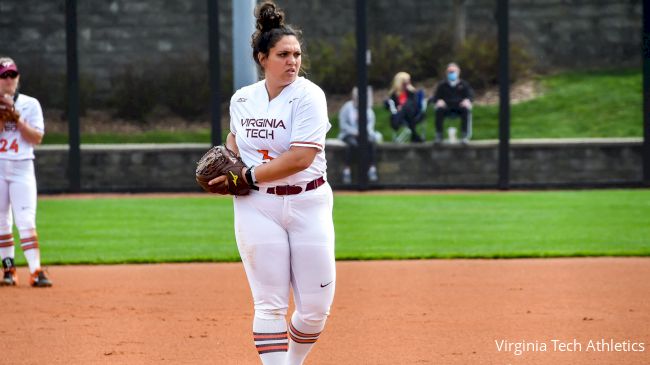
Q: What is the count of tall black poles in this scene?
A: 5